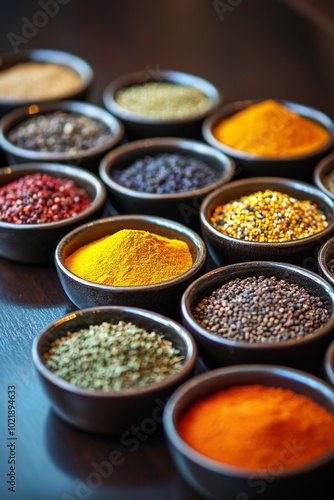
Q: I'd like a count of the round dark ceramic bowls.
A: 14